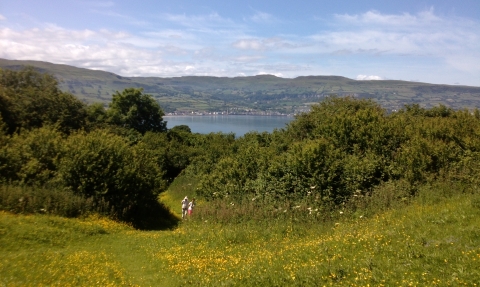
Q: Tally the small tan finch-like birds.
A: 0